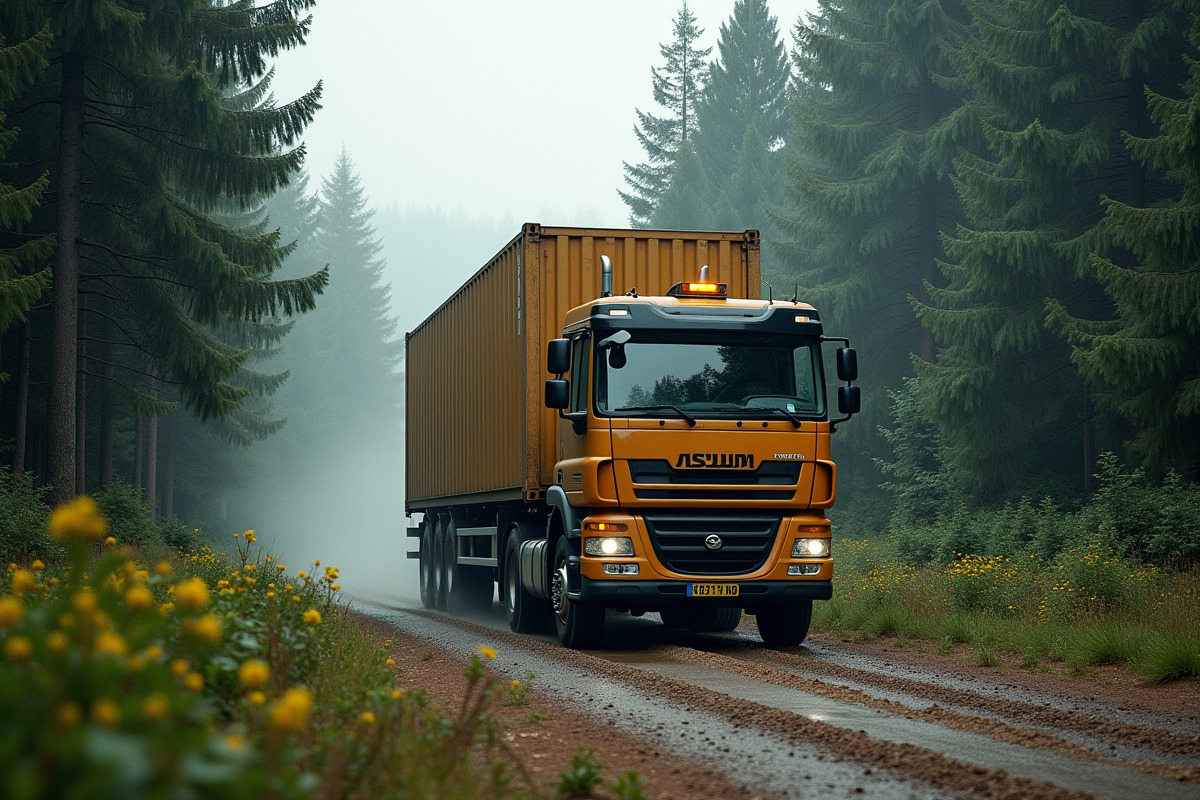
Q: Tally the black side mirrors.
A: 4